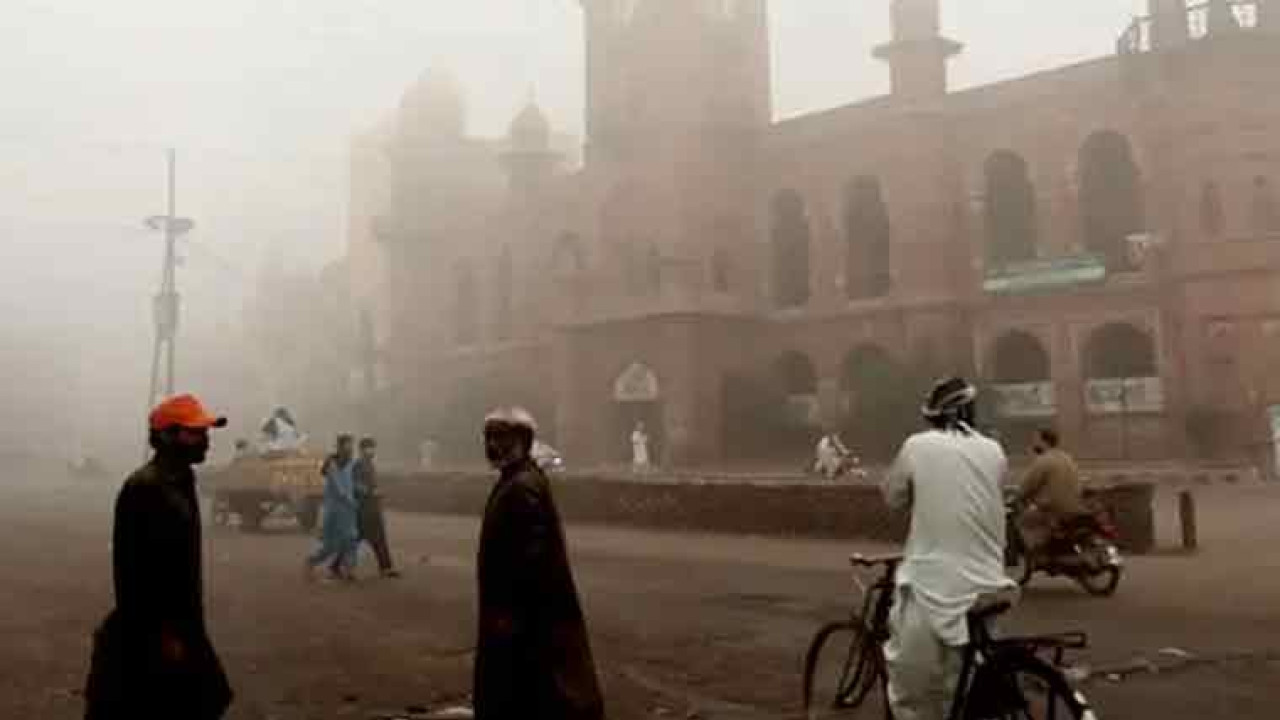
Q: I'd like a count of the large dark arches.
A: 8